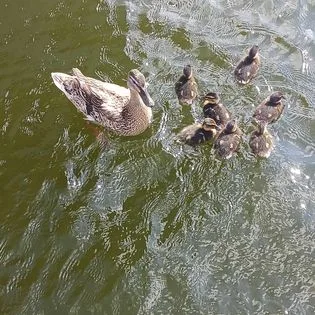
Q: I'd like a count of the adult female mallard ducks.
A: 1